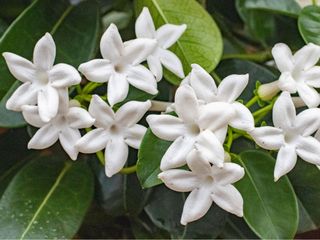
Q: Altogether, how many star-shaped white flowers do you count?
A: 10